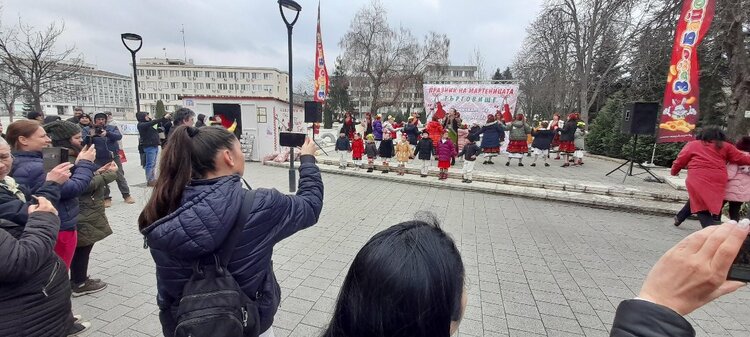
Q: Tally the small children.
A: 8